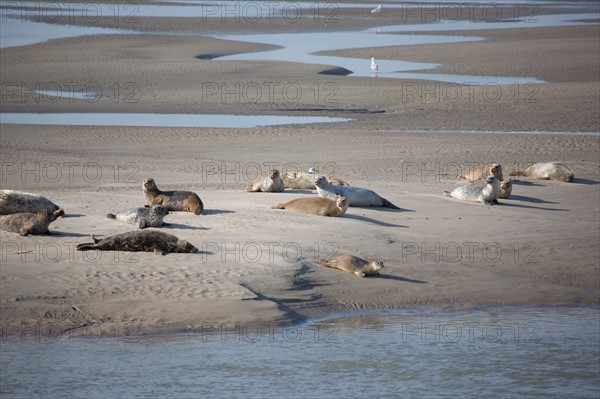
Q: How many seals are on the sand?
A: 14